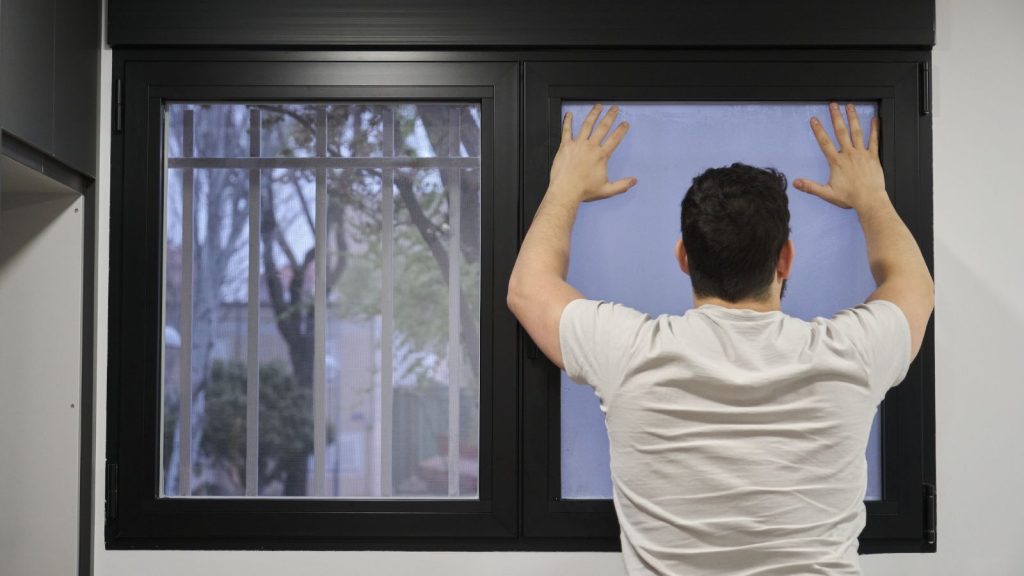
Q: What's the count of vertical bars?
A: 5